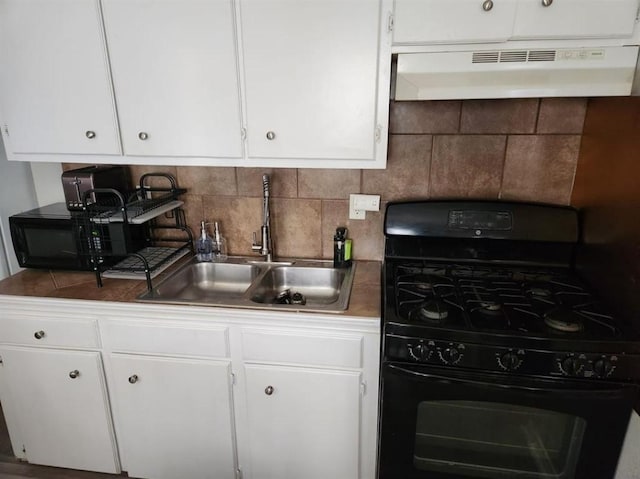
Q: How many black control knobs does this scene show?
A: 5